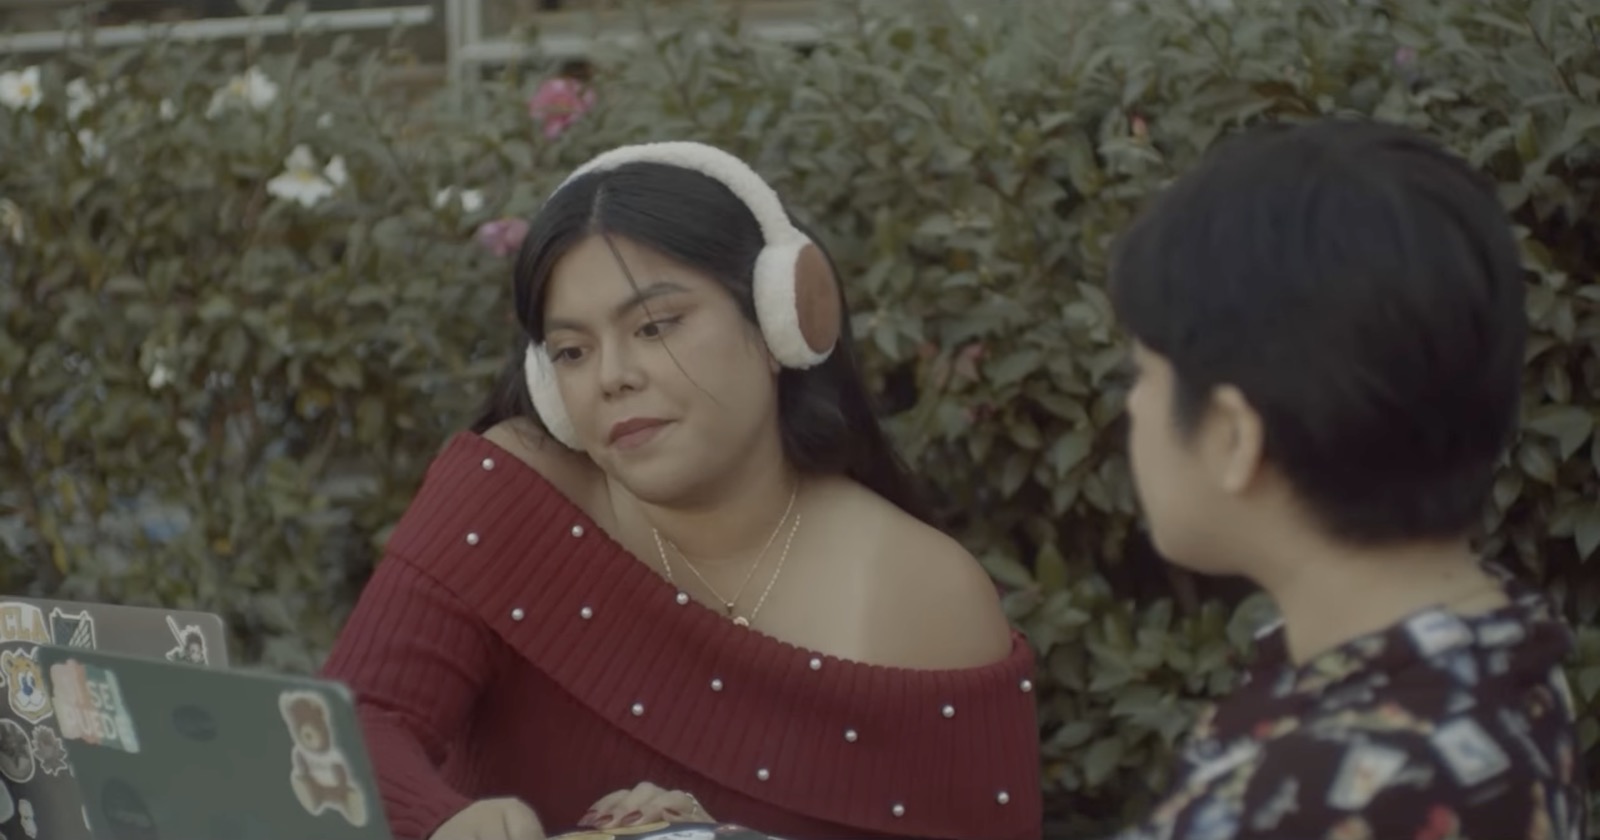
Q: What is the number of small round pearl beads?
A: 15